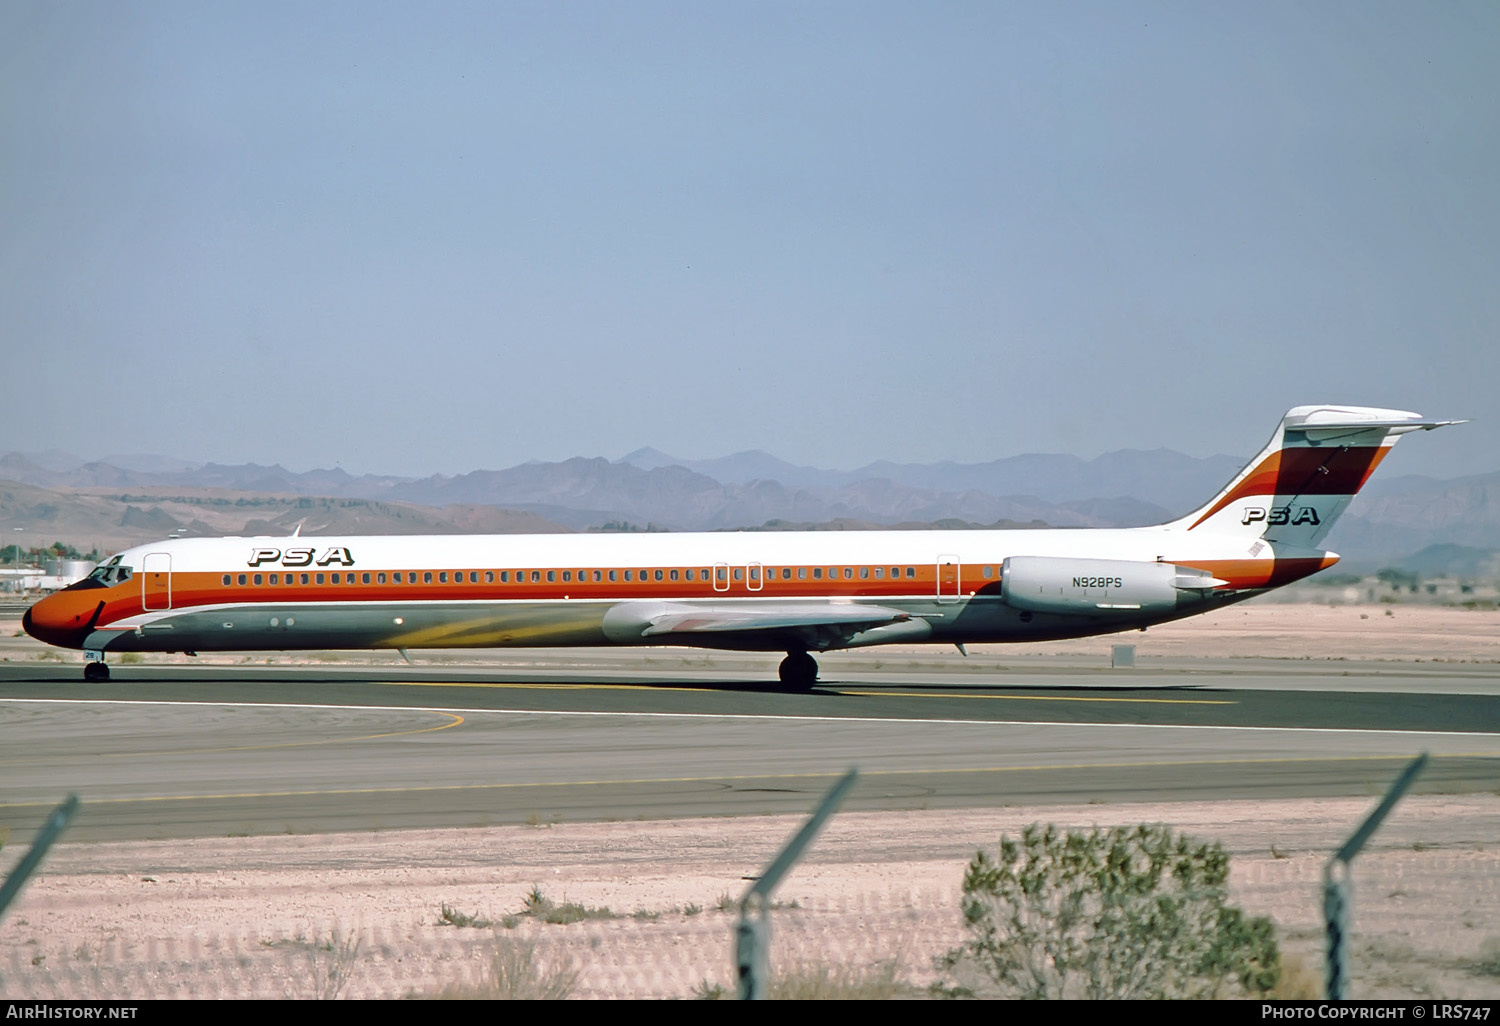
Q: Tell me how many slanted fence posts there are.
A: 3